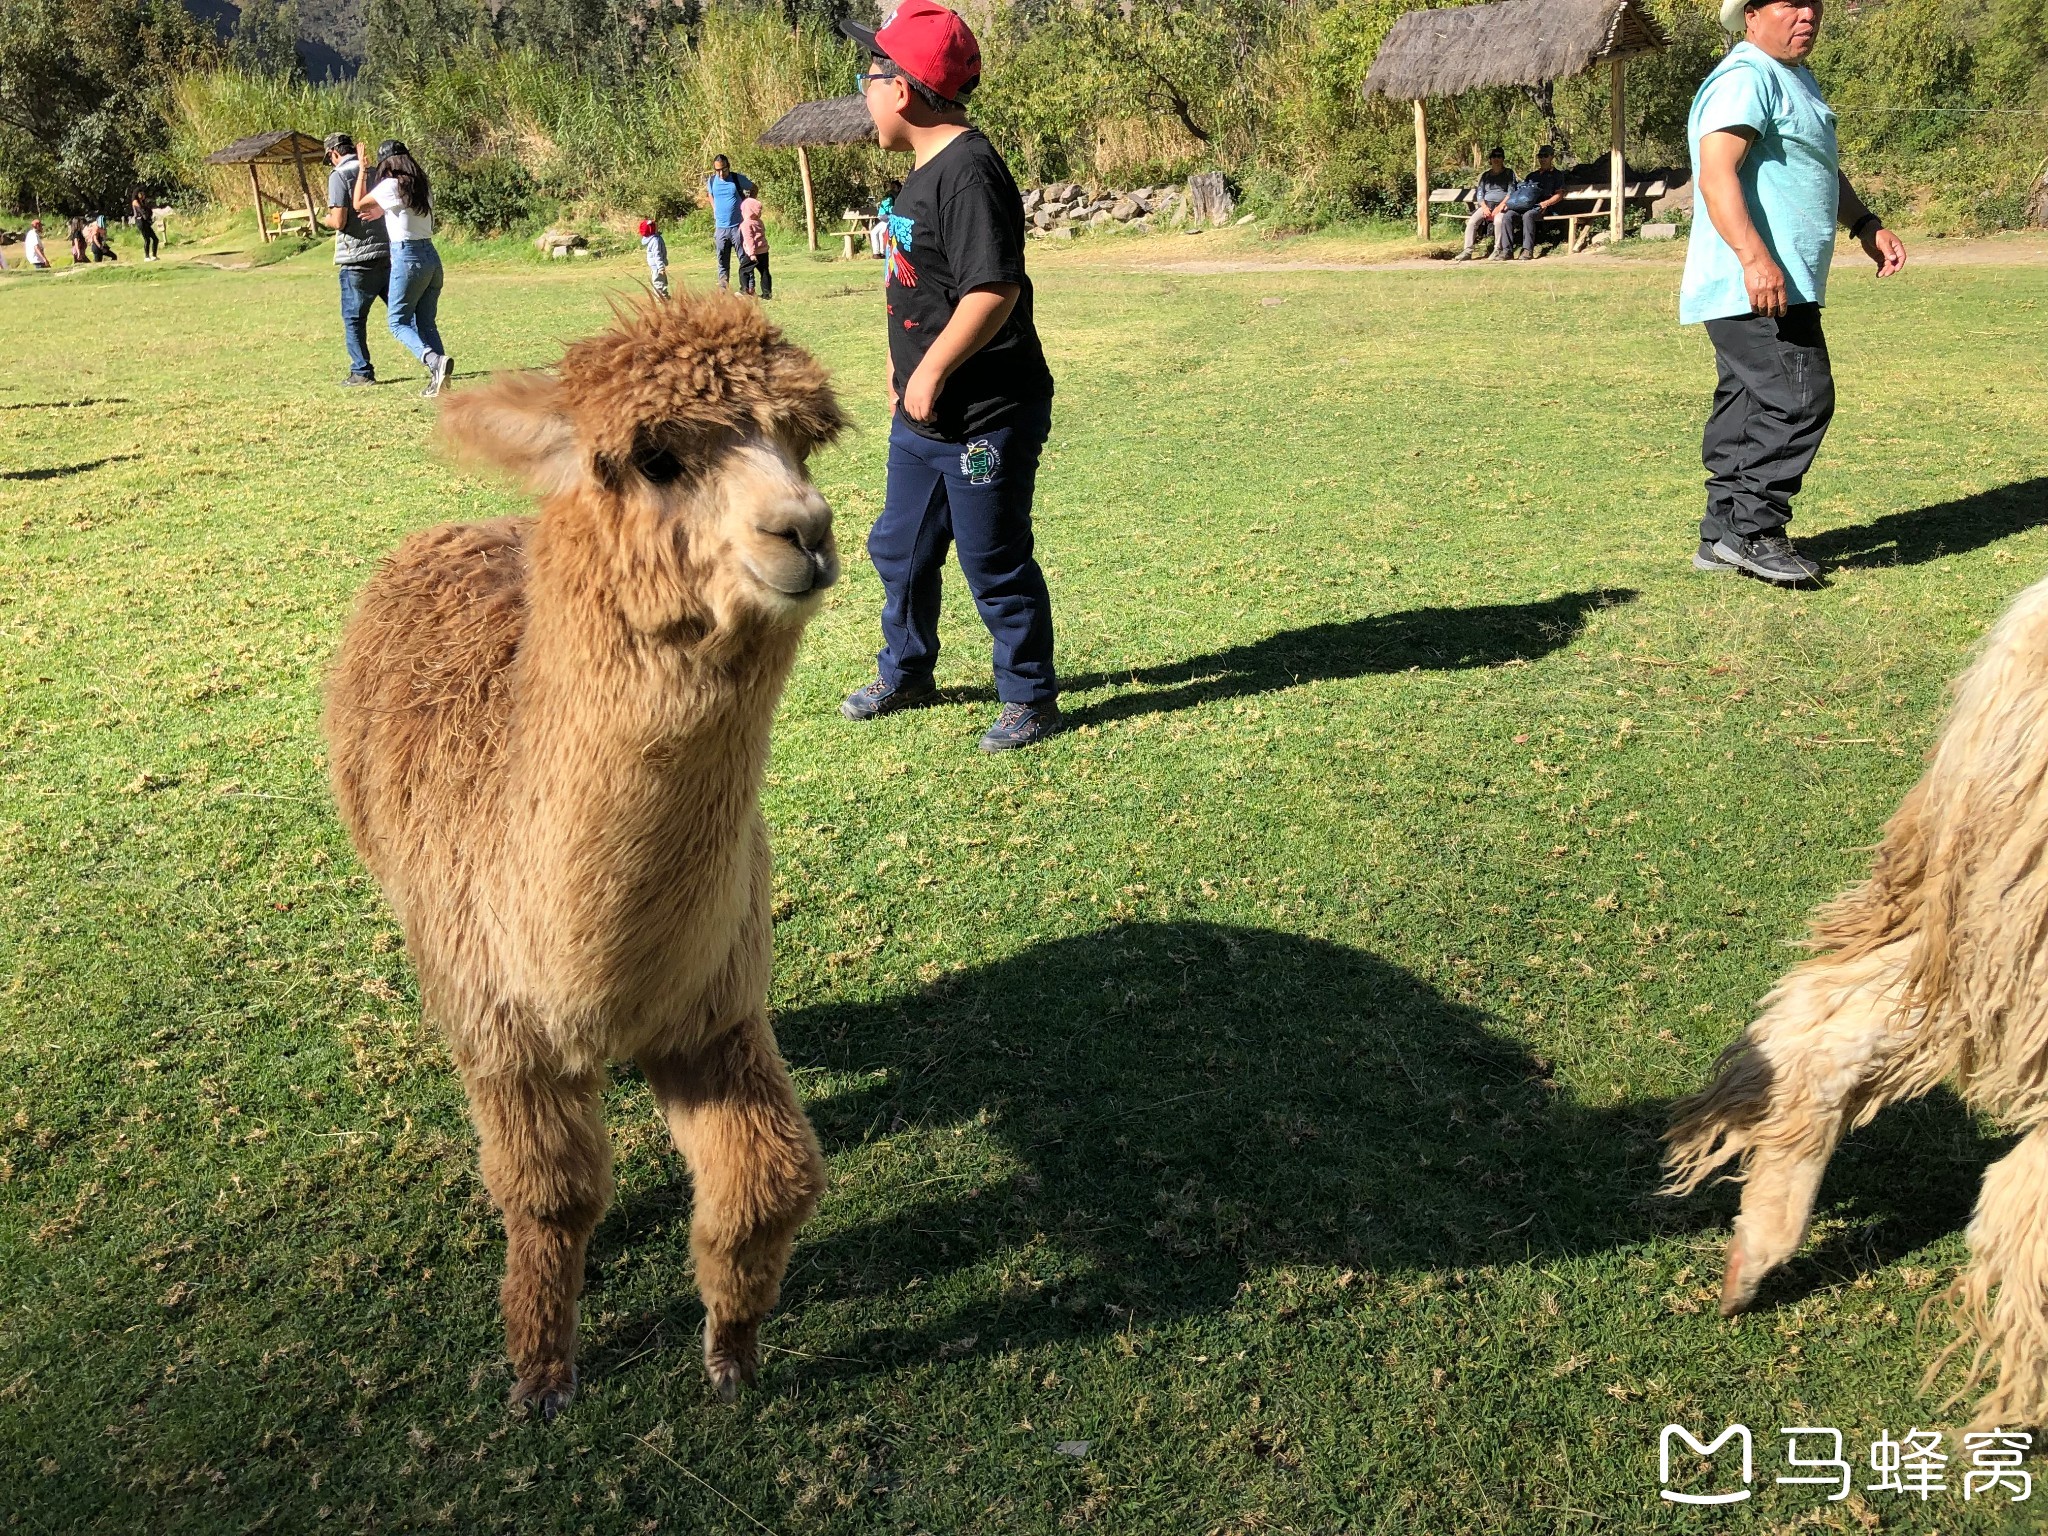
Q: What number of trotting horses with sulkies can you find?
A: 0